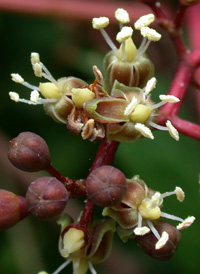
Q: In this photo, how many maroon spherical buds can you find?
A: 5